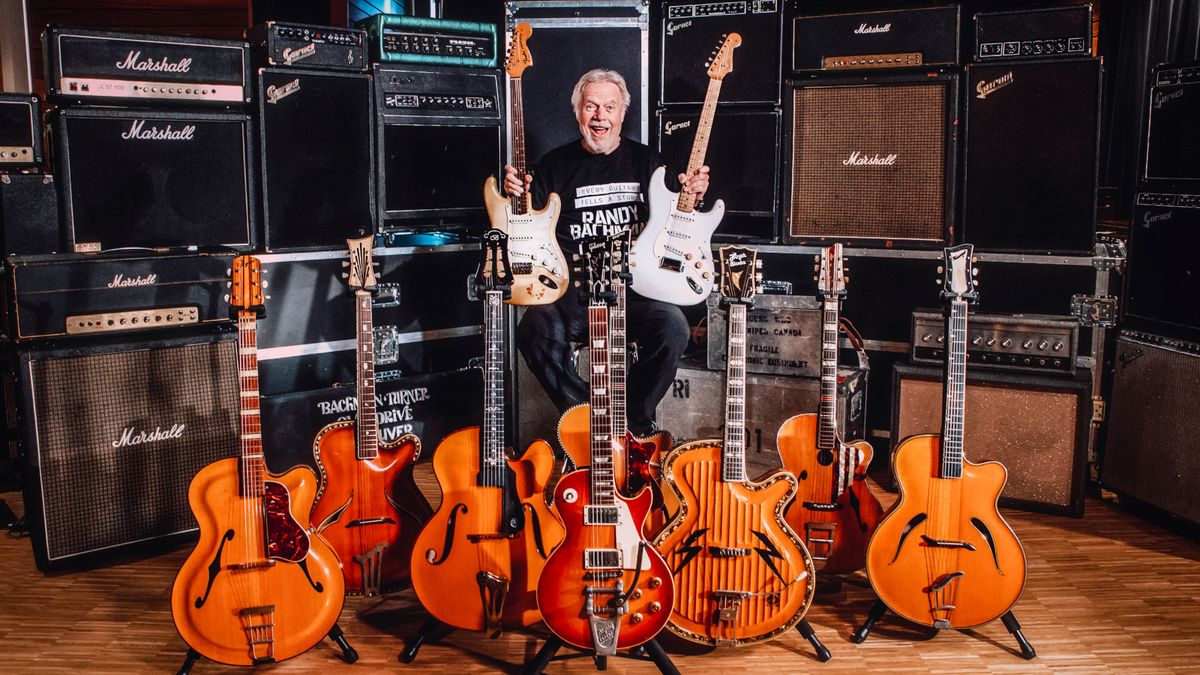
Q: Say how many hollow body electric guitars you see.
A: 7